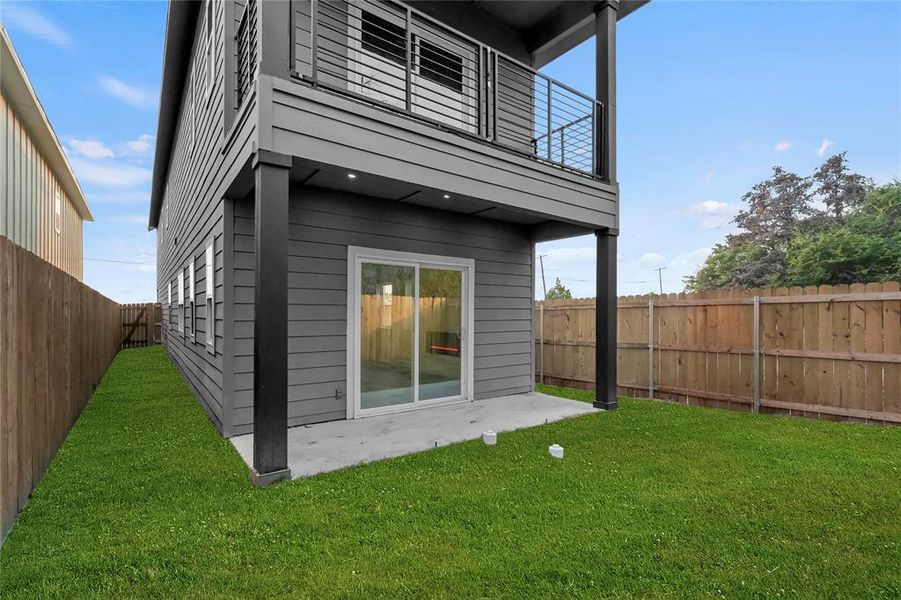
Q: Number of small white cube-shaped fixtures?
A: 2